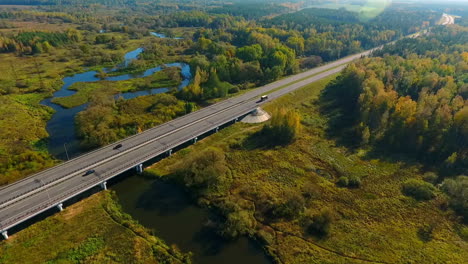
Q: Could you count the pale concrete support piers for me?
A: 8